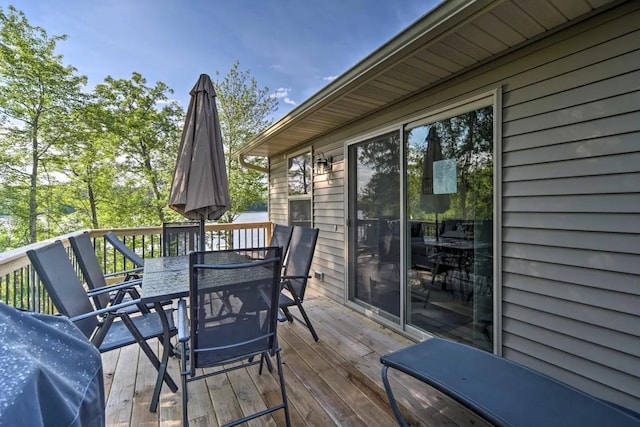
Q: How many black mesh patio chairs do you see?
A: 7